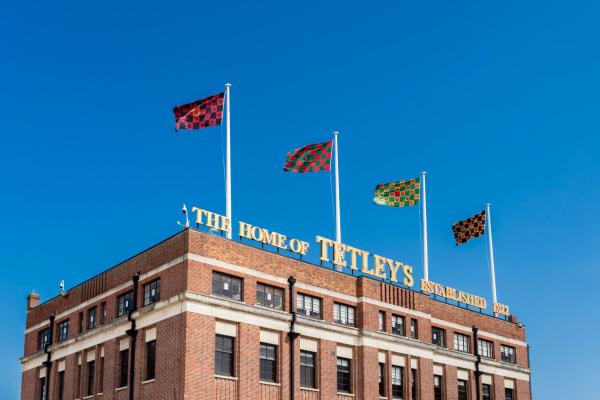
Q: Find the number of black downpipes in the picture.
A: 4